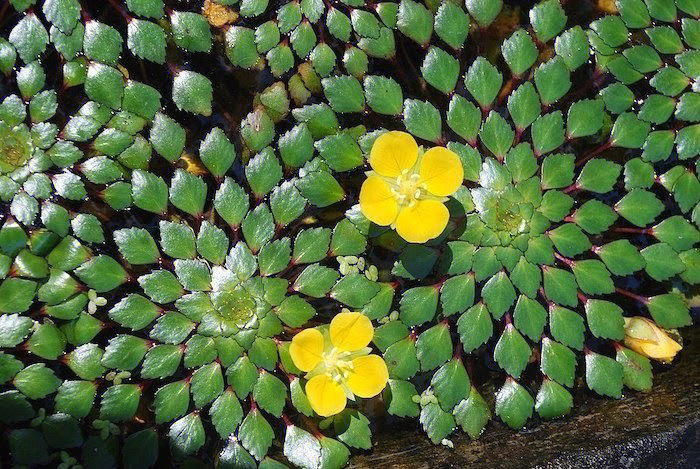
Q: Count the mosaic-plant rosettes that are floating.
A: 3